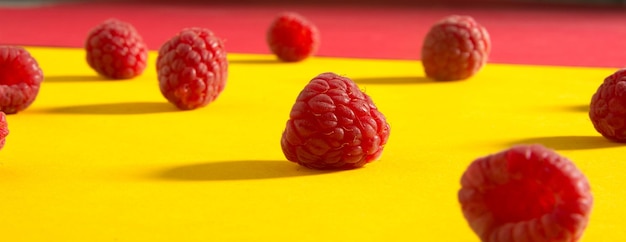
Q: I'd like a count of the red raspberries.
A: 9